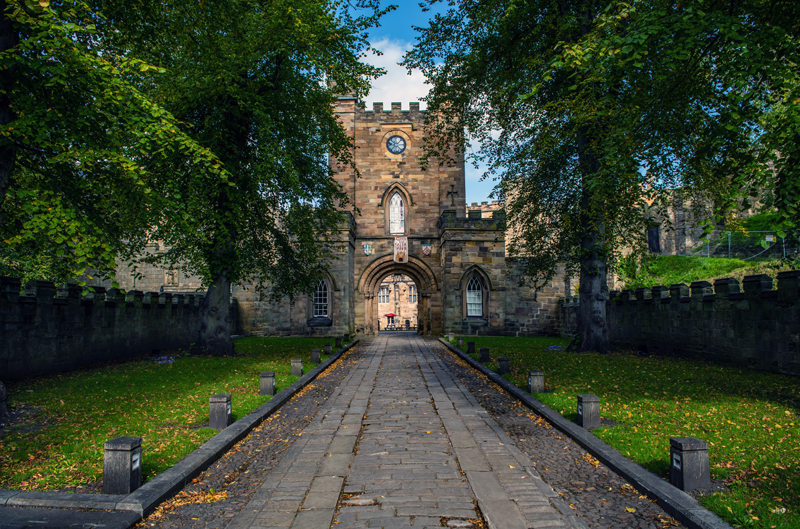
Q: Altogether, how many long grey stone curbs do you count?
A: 2